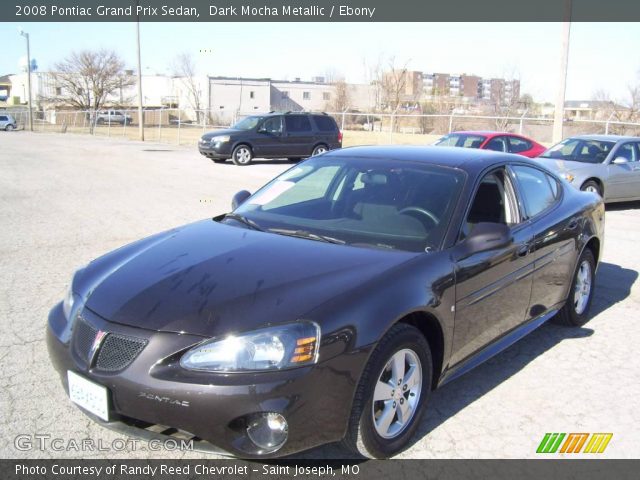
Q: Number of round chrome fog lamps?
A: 1